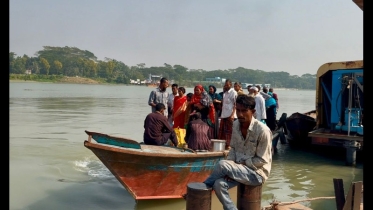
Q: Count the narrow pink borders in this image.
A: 1